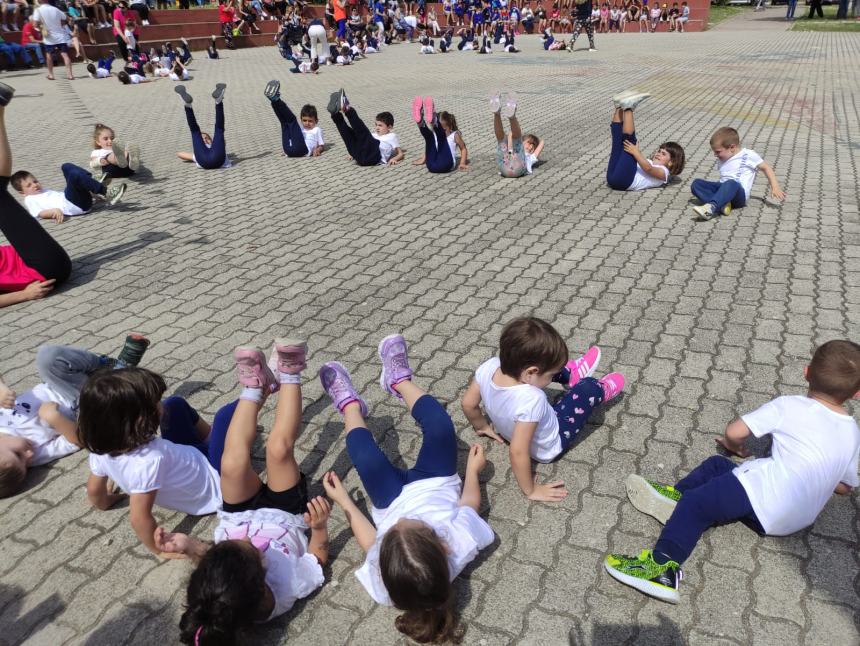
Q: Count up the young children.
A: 15